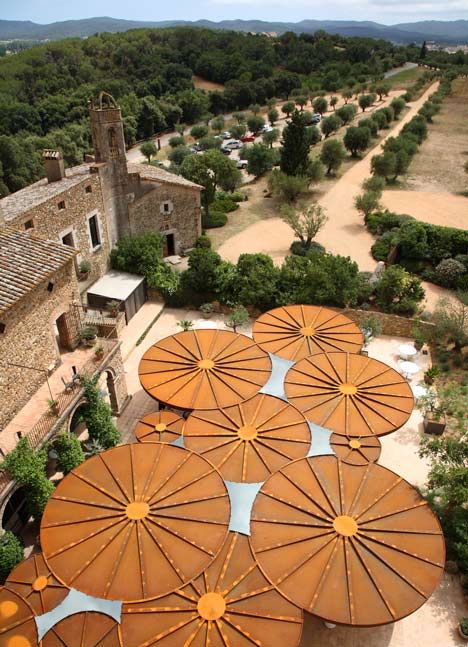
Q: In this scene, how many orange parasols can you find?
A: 12